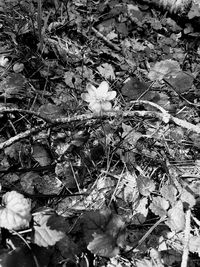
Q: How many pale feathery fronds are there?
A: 0